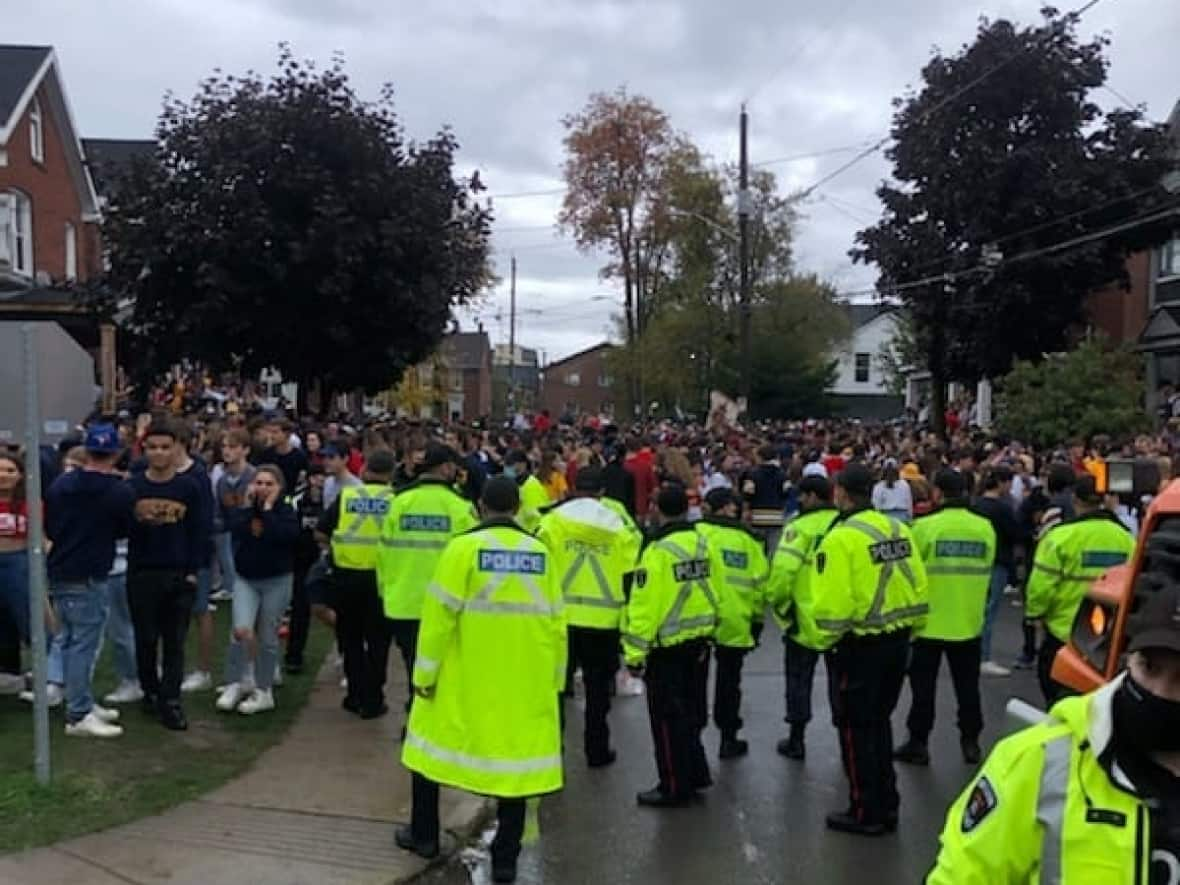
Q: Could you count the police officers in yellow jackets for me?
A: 12